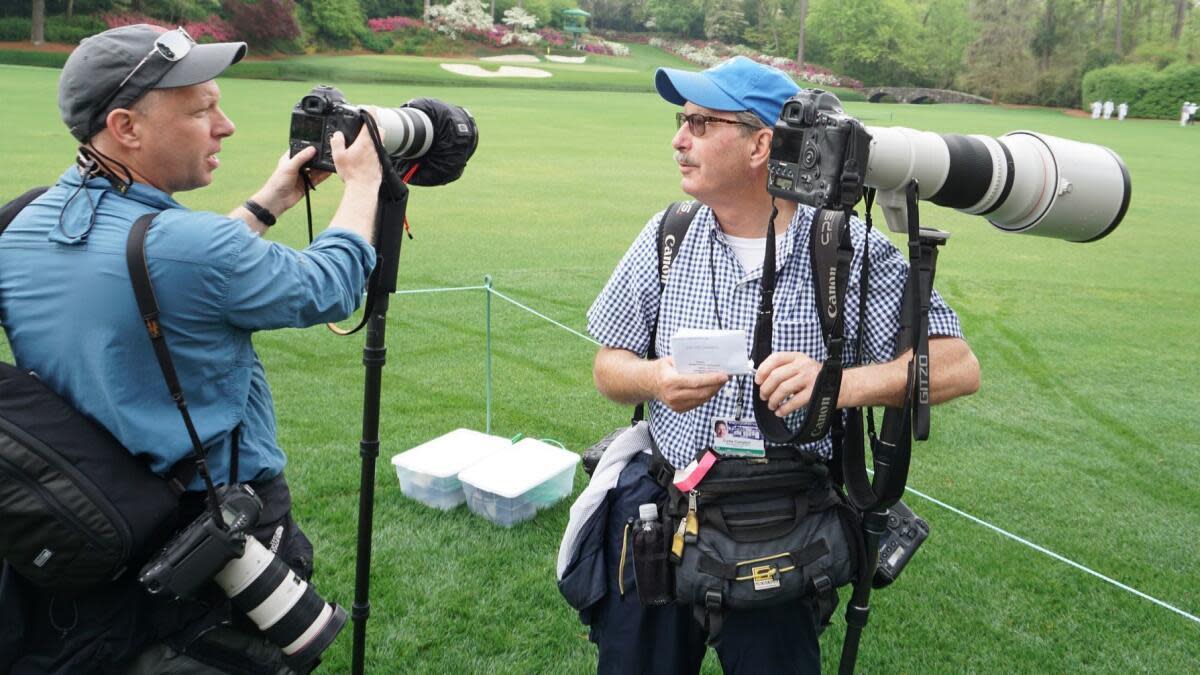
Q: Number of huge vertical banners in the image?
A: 0